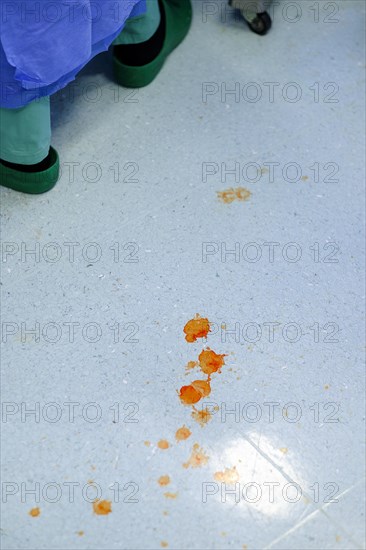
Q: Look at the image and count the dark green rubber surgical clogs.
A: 2